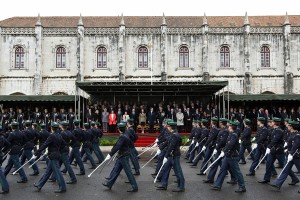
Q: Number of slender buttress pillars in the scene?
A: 7